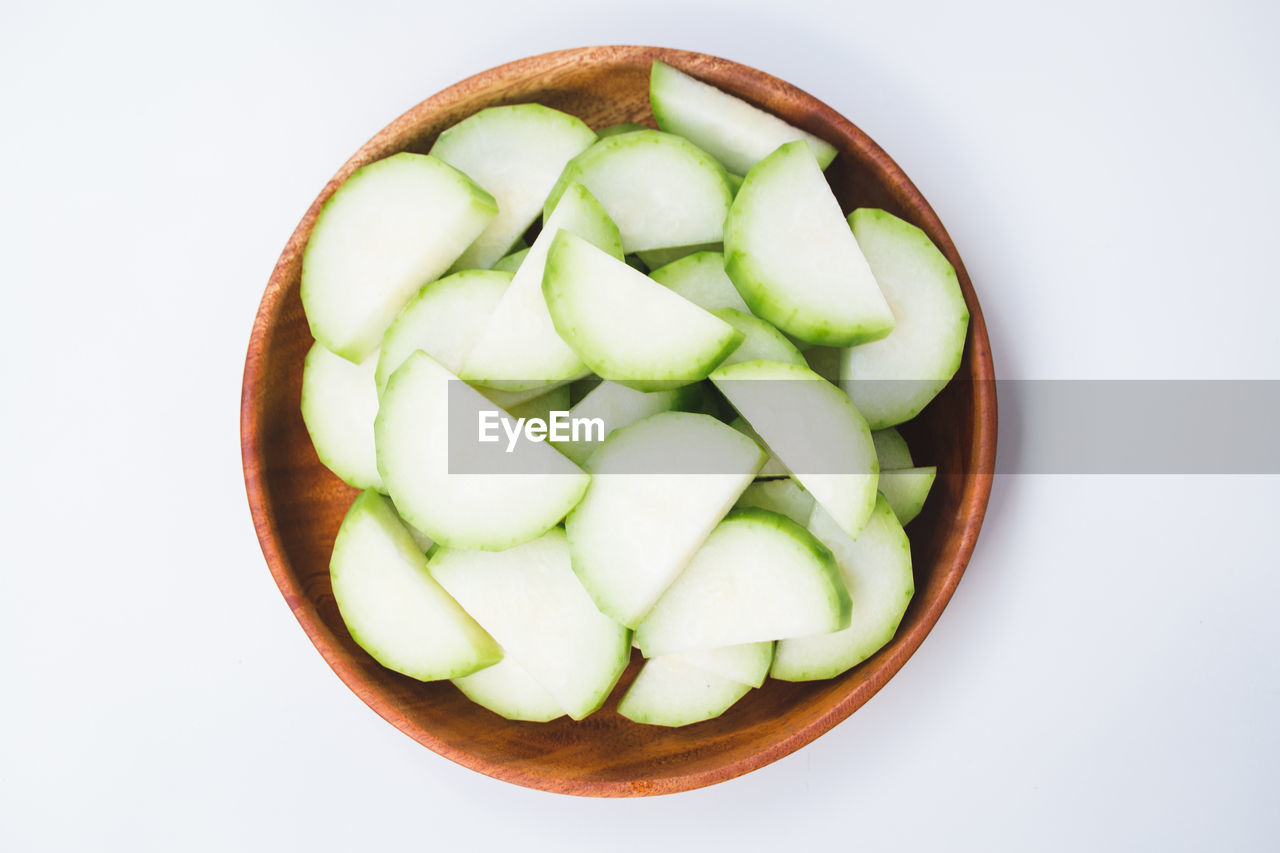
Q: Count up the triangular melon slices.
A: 0